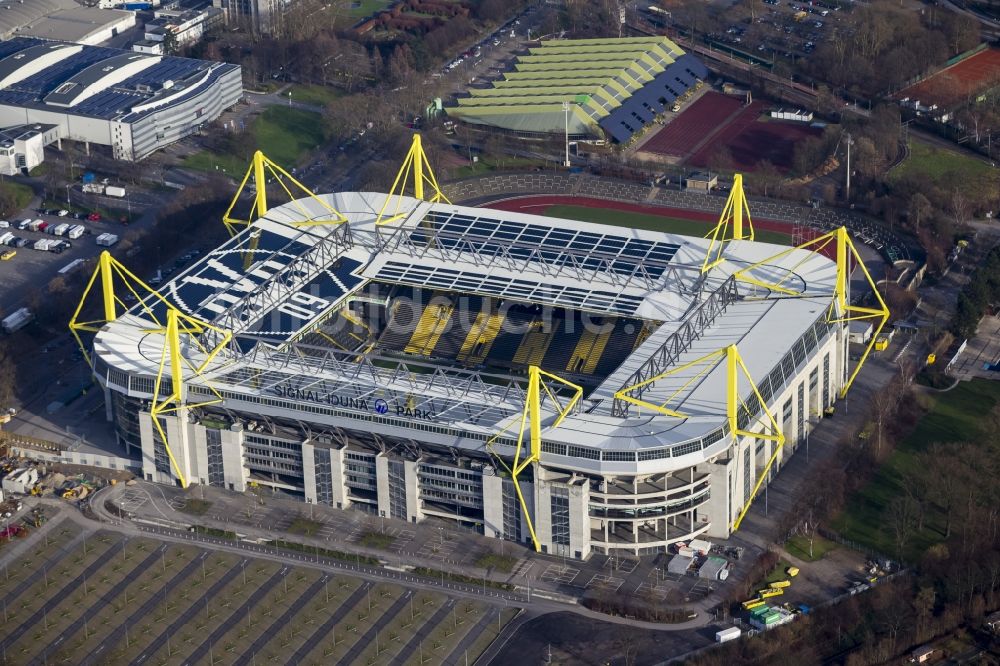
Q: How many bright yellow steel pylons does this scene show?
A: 8